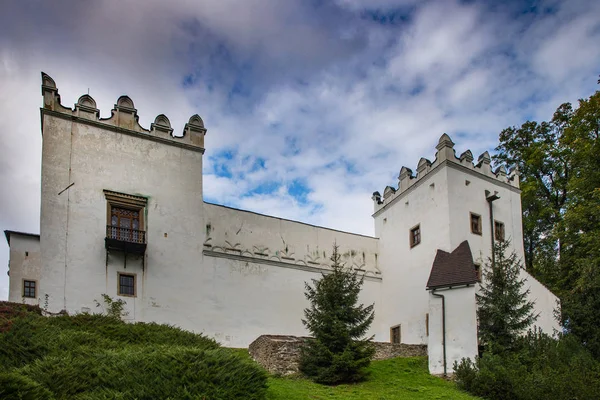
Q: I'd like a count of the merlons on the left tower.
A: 5